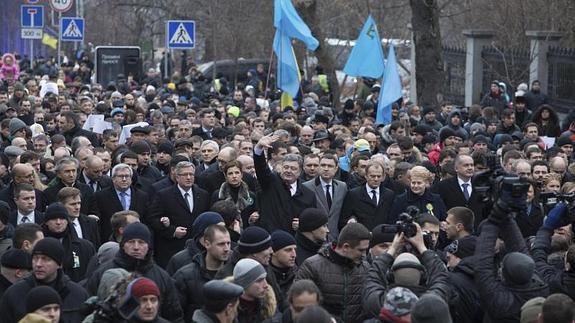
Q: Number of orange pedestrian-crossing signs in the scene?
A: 0